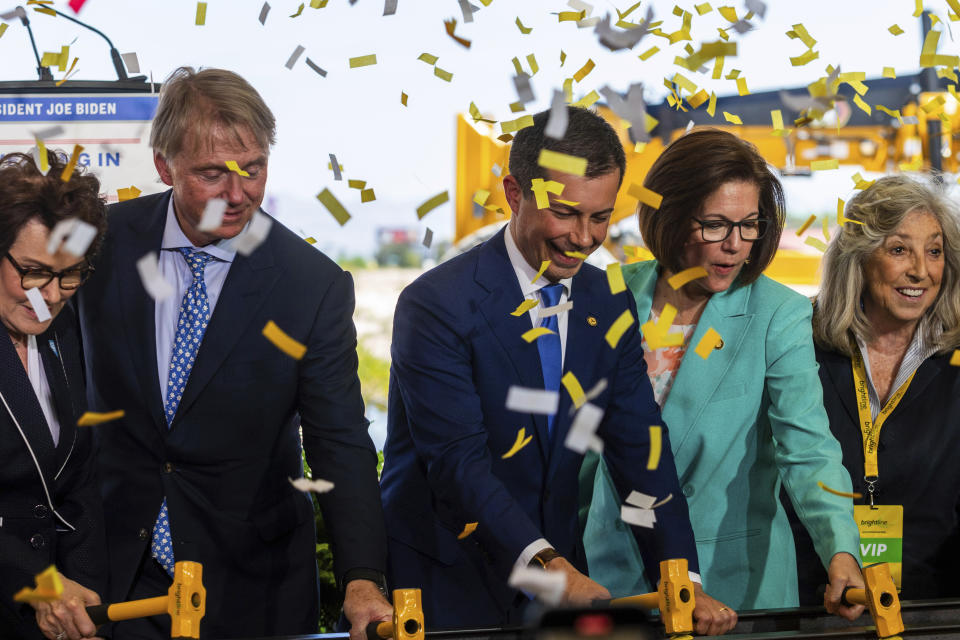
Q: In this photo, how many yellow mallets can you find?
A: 4